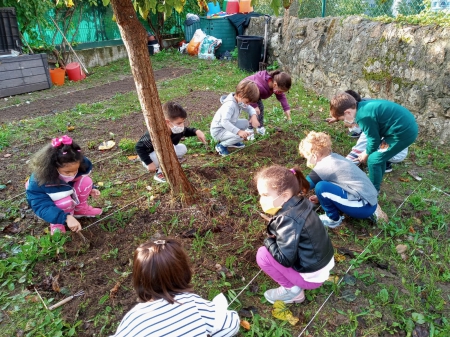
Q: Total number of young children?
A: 9